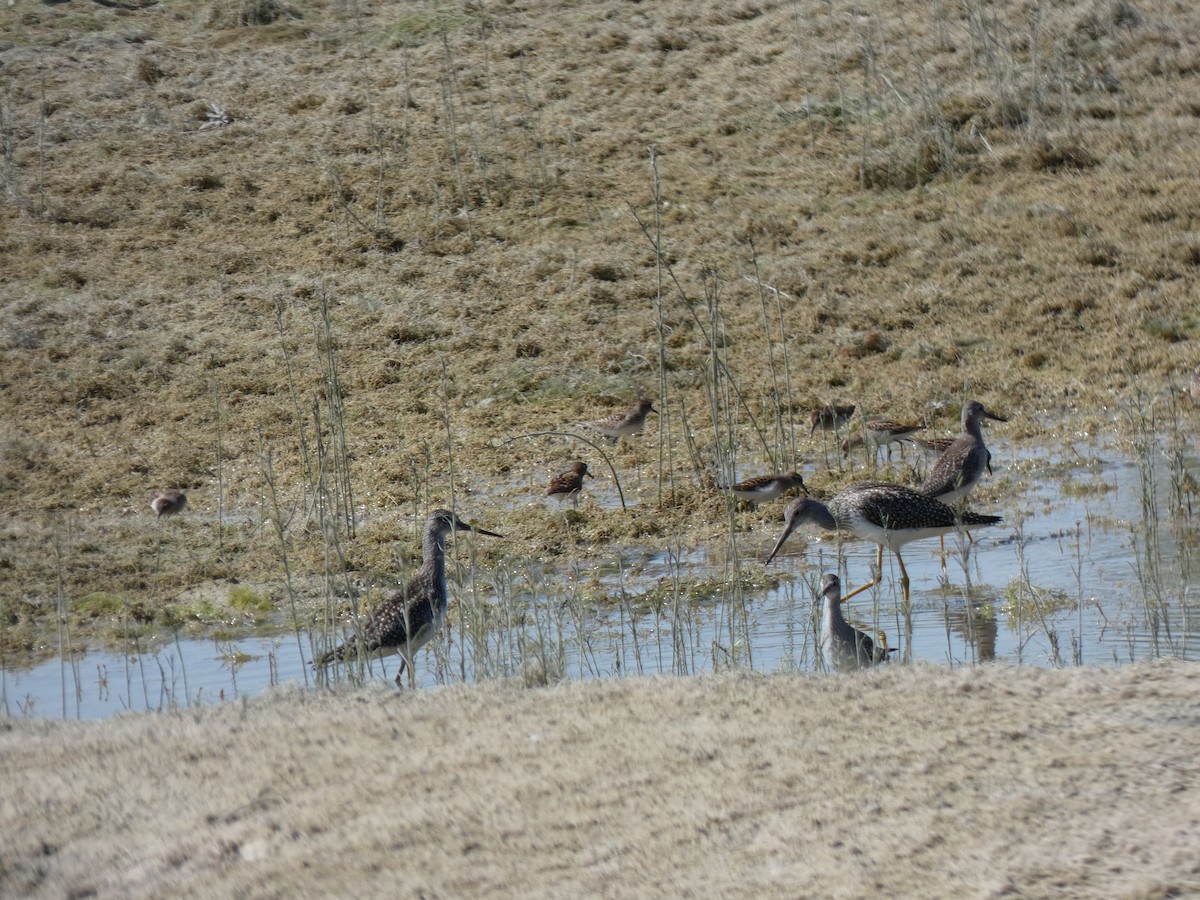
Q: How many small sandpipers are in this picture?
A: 7